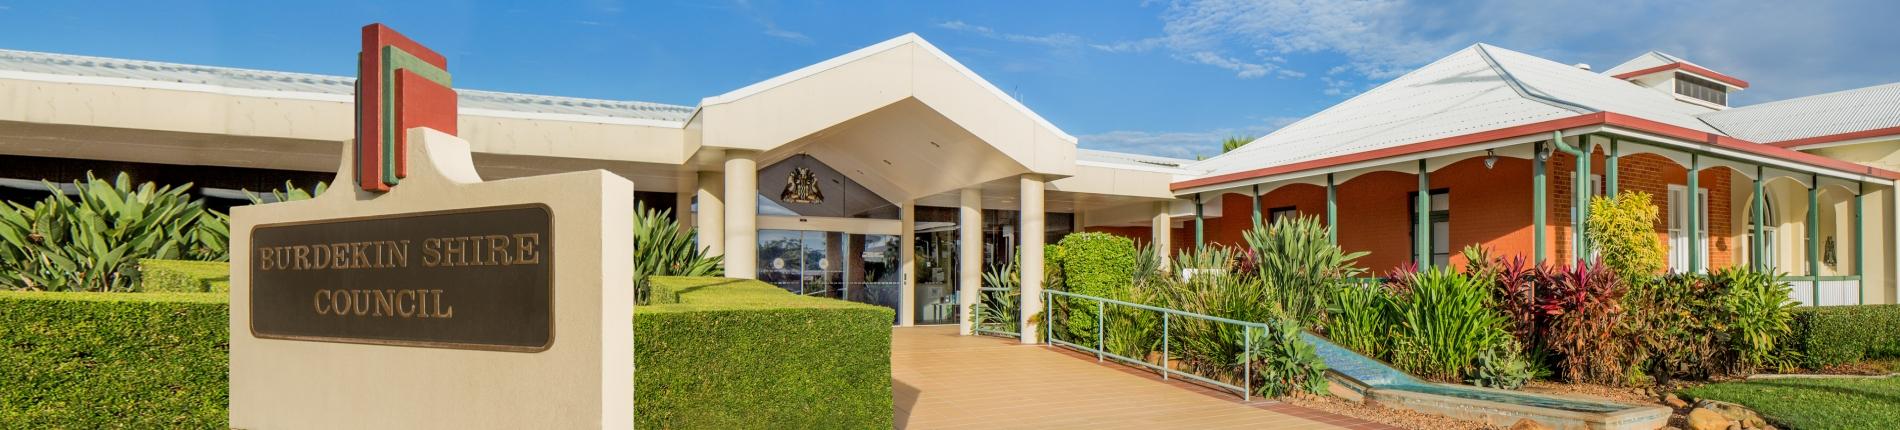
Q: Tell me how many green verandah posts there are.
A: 11